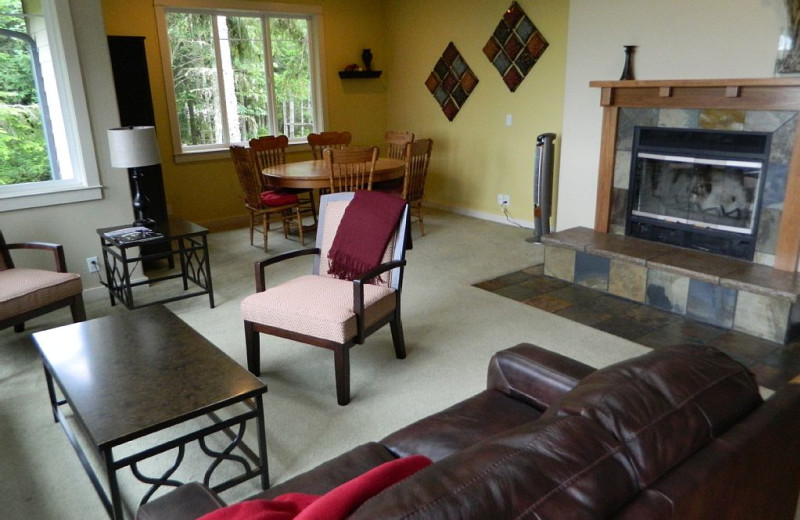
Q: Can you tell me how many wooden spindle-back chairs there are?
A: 6